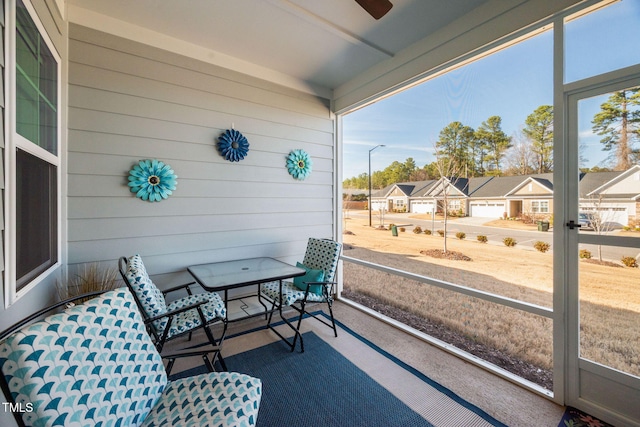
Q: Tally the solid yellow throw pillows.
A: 0